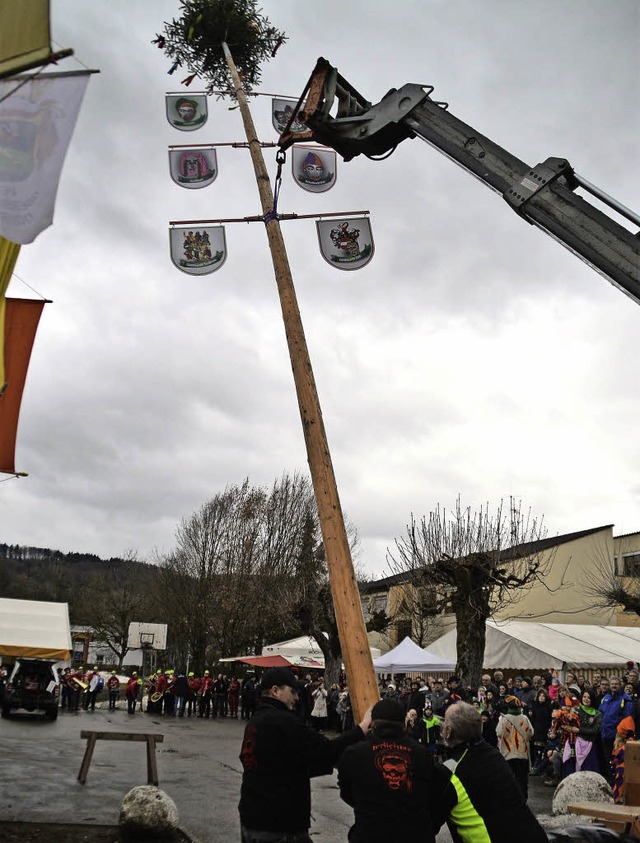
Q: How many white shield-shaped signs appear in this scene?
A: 6